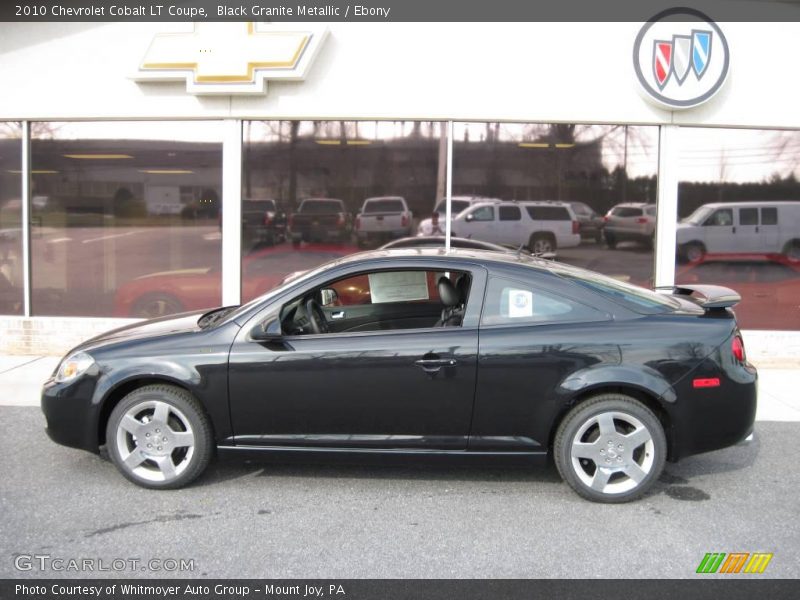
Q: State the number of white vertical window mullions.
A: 4